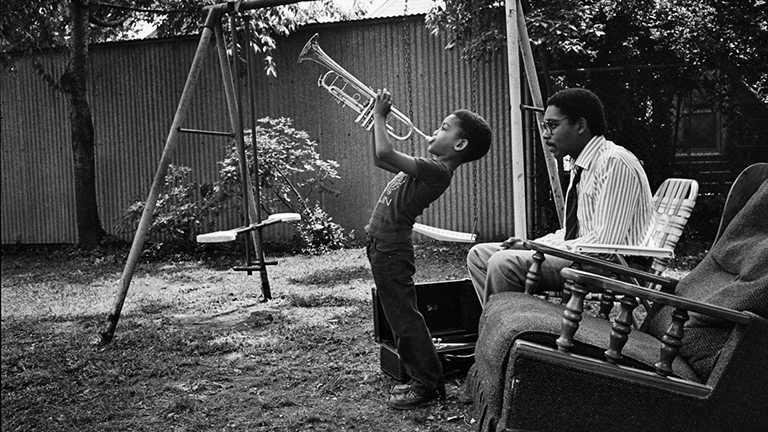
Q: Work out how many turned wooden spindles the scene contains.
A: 6